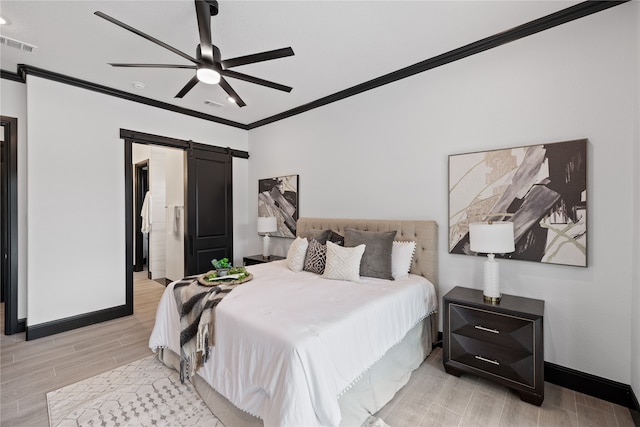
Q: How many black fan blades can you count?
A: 7